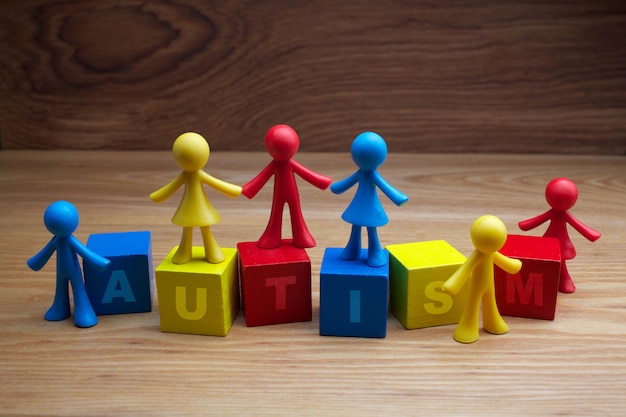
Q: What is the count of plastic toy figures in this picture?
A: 6